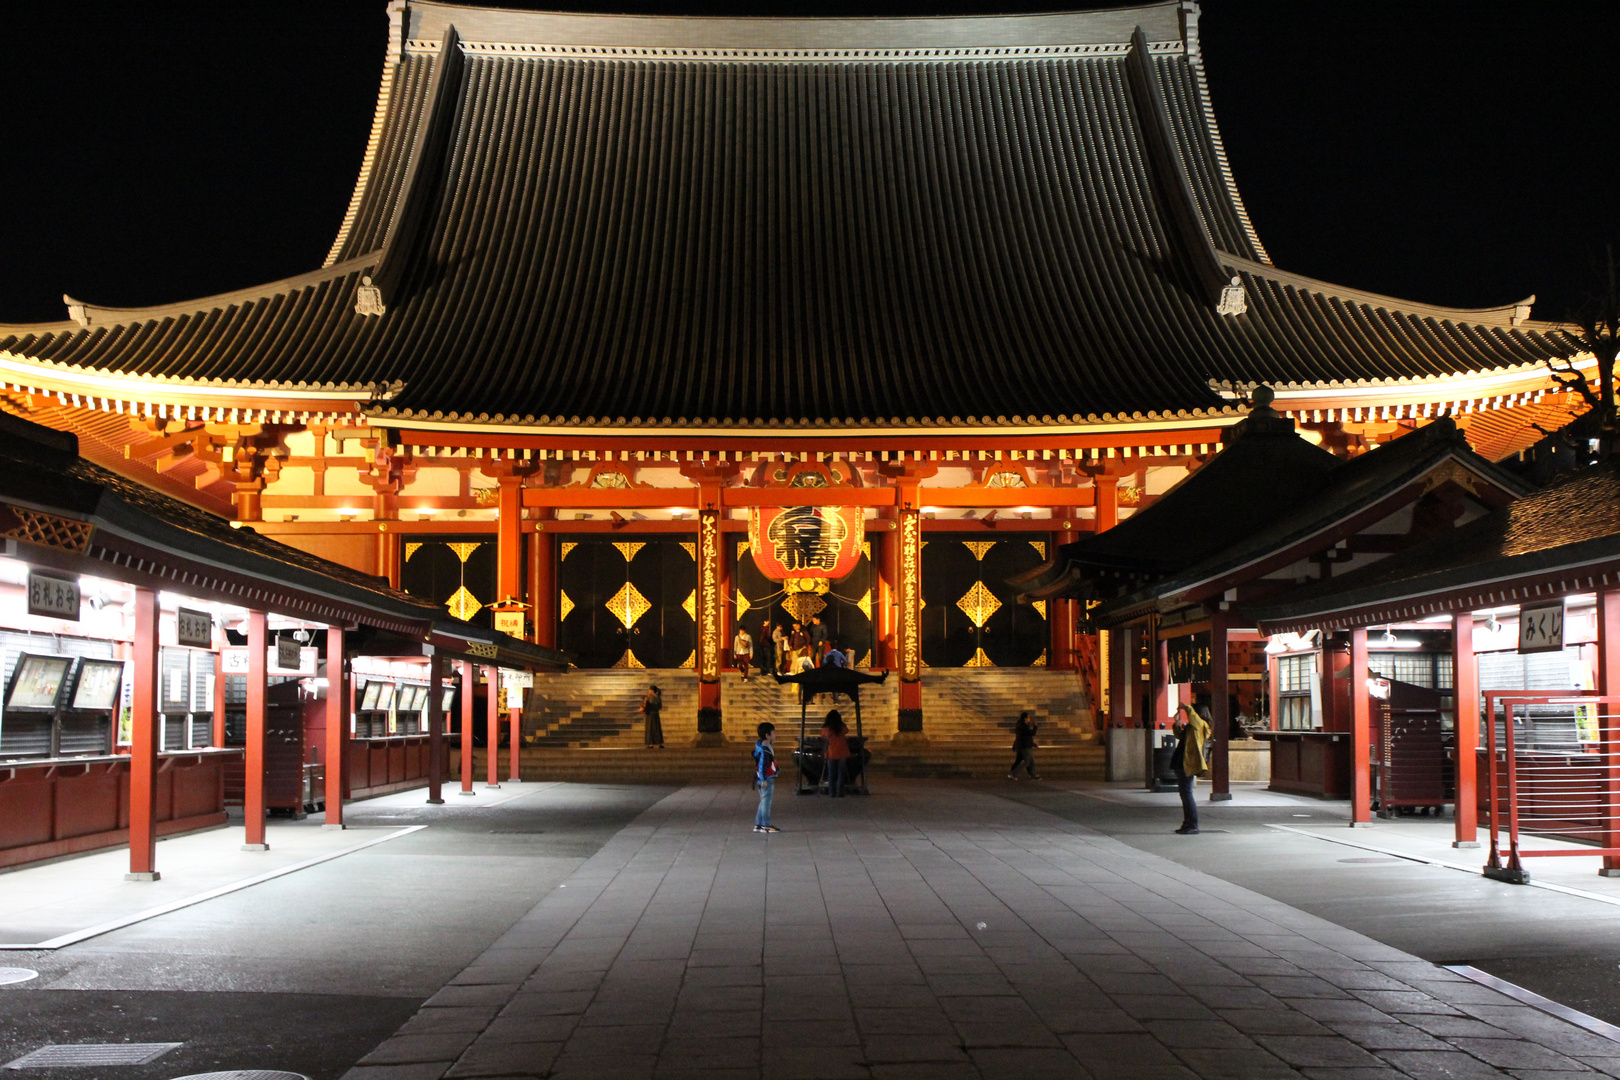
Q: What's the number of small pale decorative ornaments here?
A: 2